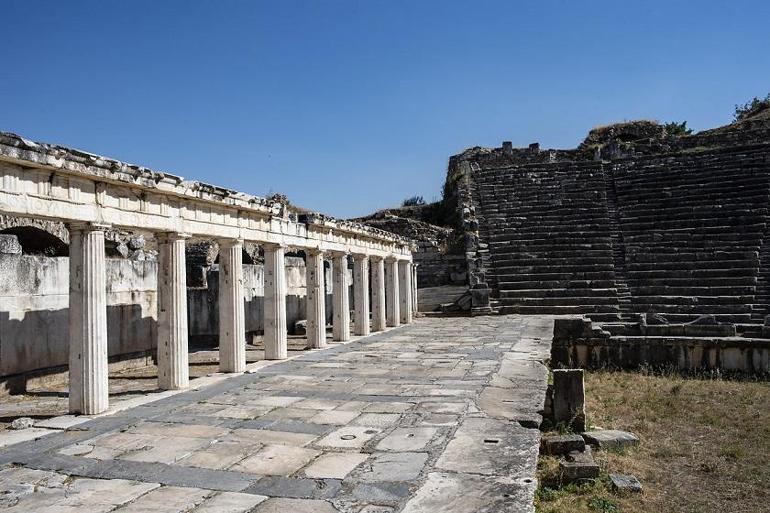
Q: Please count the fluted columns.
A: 10